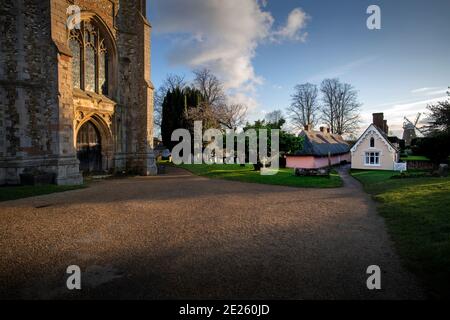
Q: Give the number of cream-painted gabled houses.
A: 1